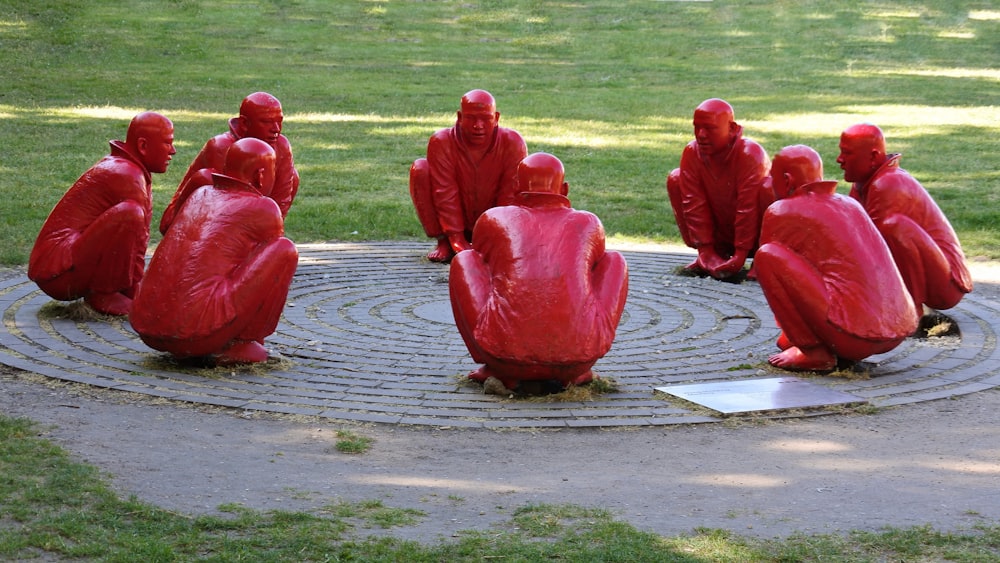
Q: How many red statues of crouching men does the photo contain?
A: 8